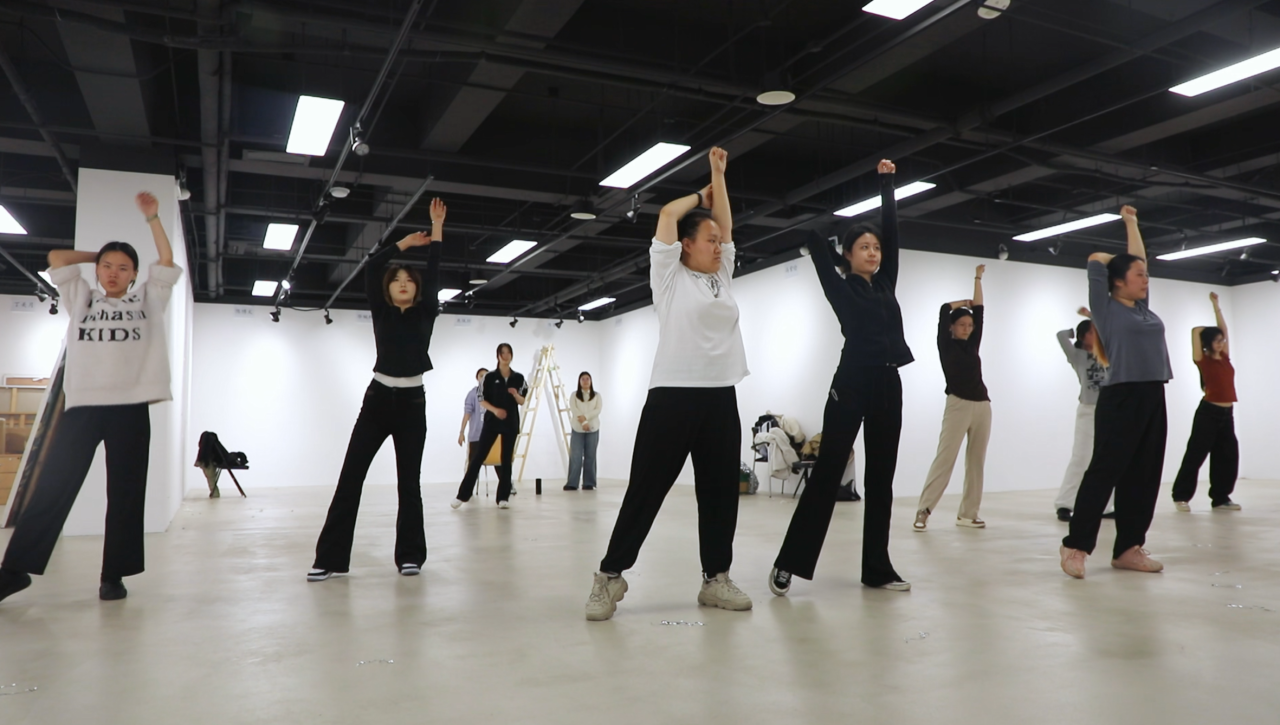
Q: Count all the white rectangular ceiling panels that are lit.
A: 14